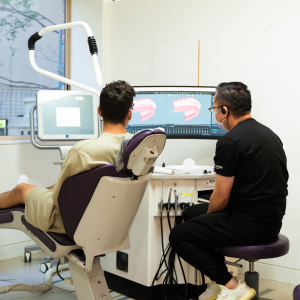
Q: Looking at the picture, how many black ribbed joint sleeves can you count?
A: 2